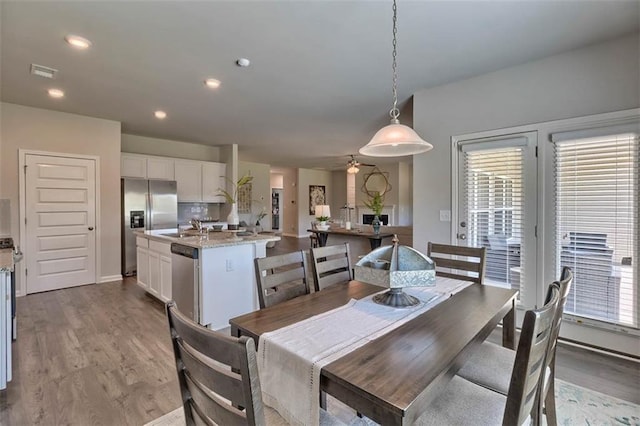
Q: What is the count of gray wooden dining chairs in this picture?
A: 6